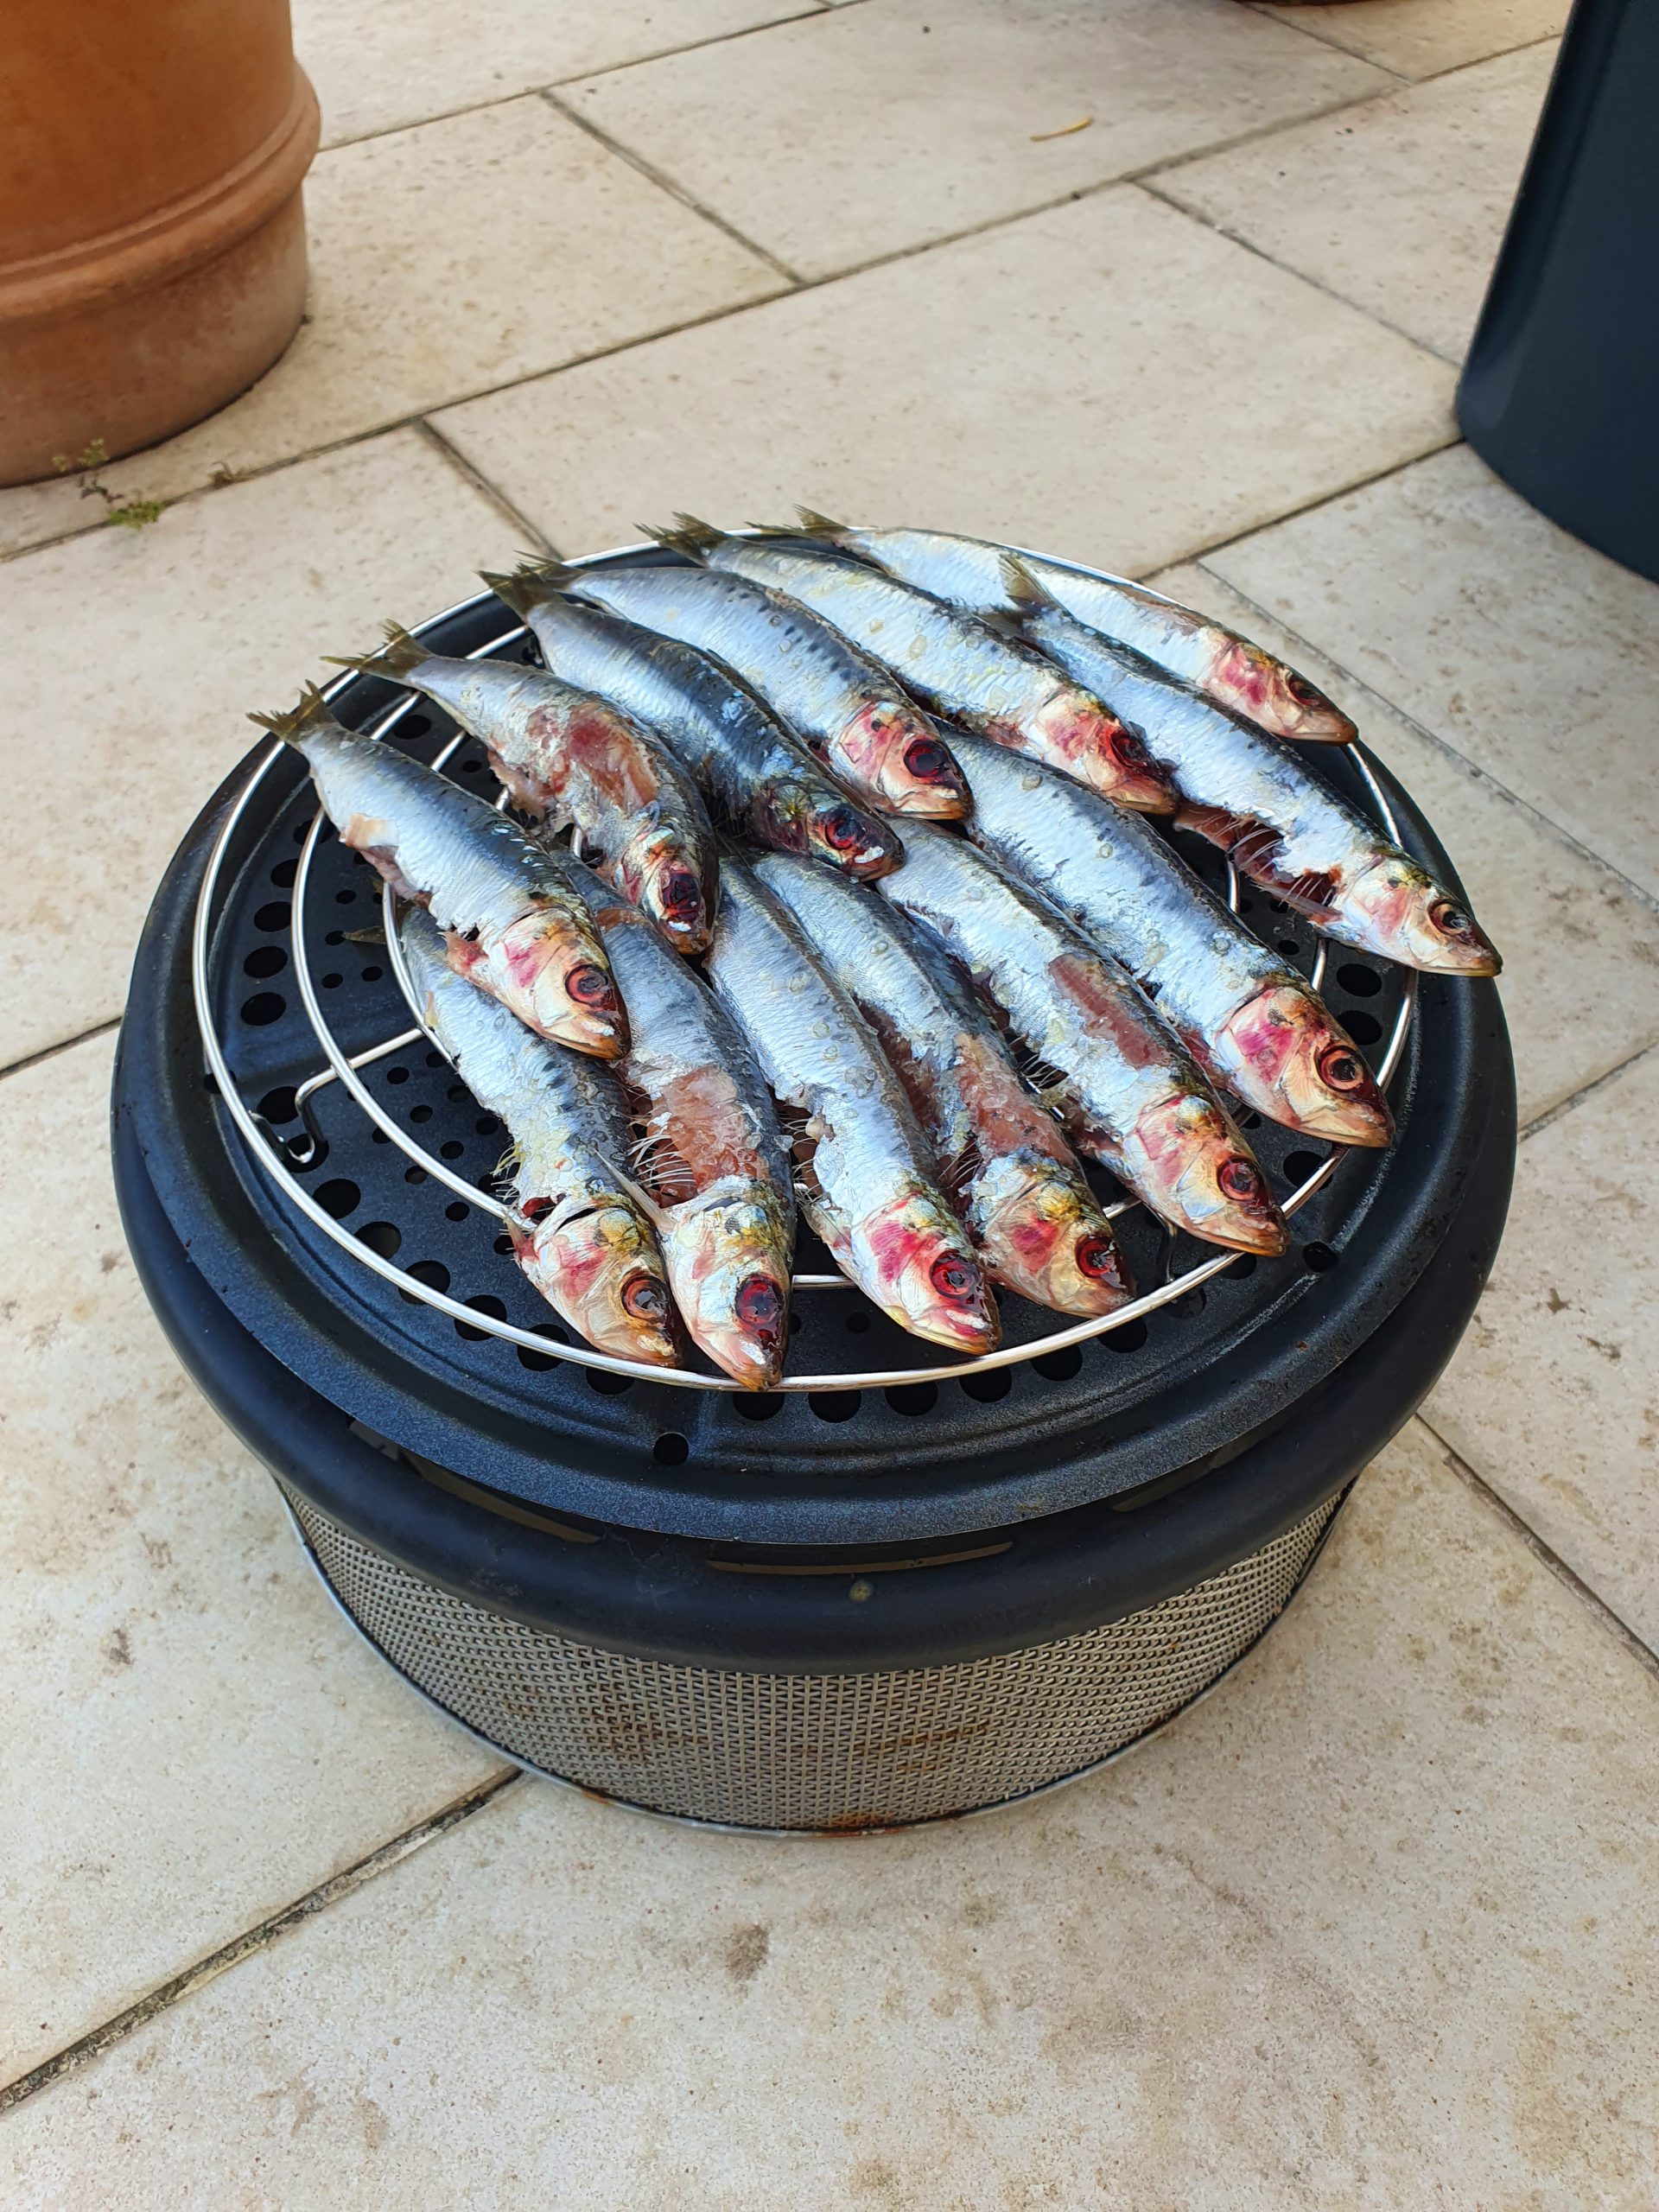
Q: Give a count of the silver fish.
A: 13